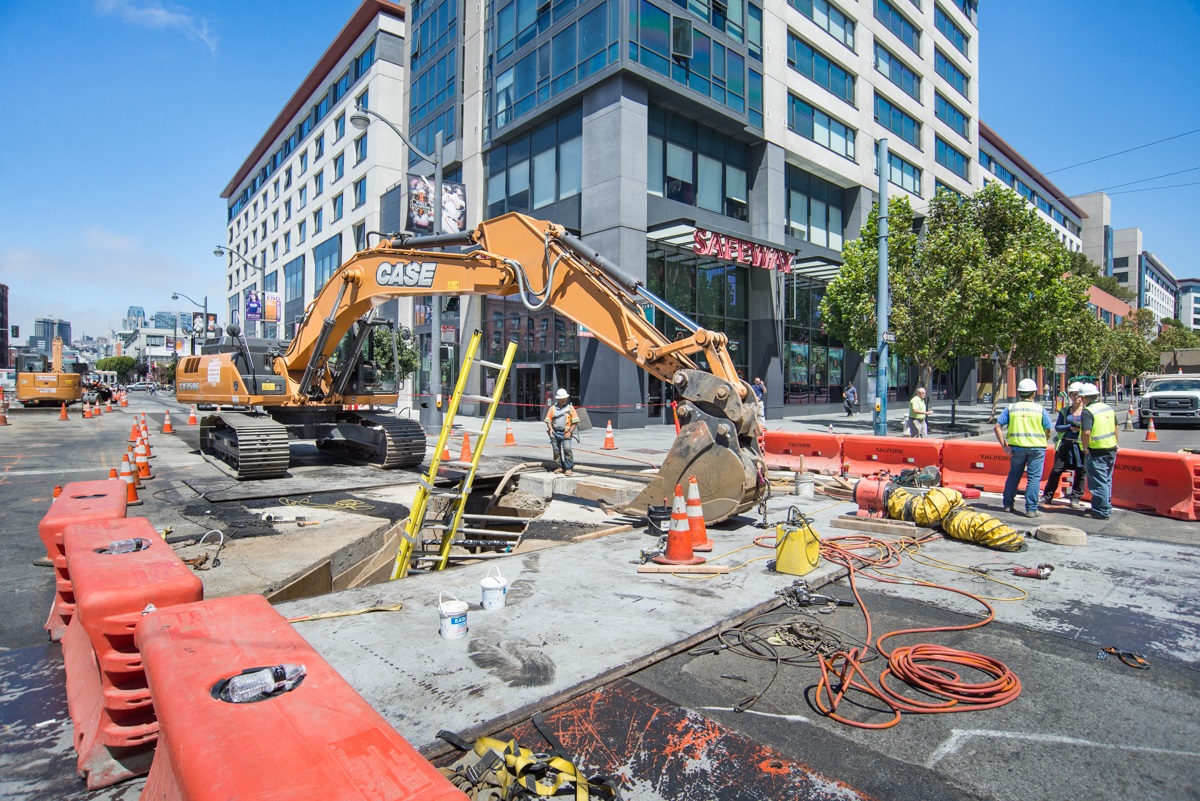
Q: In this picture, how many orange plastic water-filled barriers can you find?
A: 7